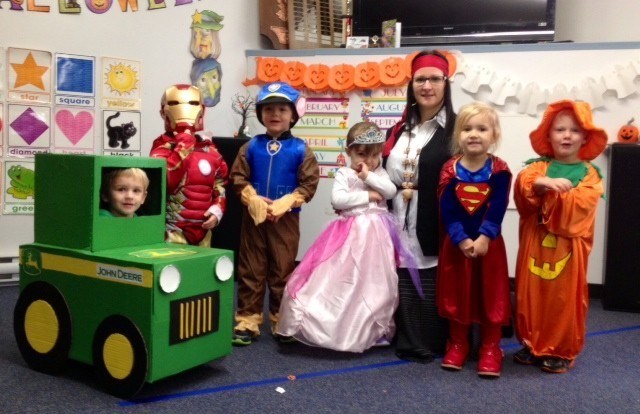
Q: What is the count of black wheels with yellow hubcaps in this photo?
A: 2